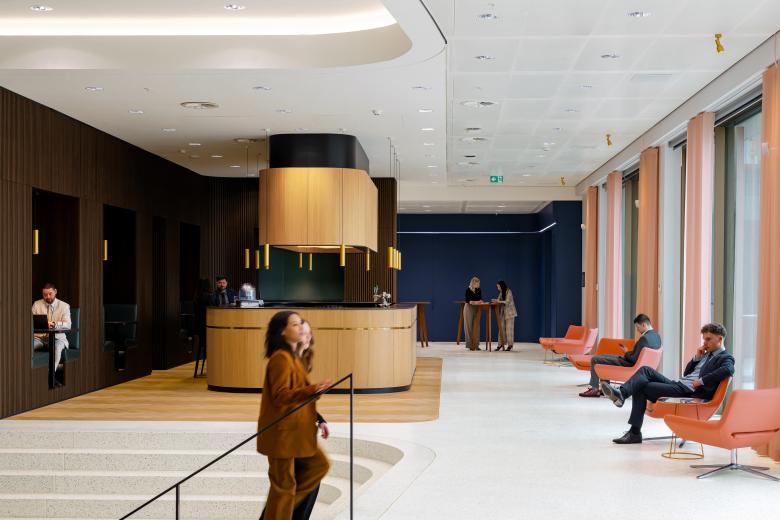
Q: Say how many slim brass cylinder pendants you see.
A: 13